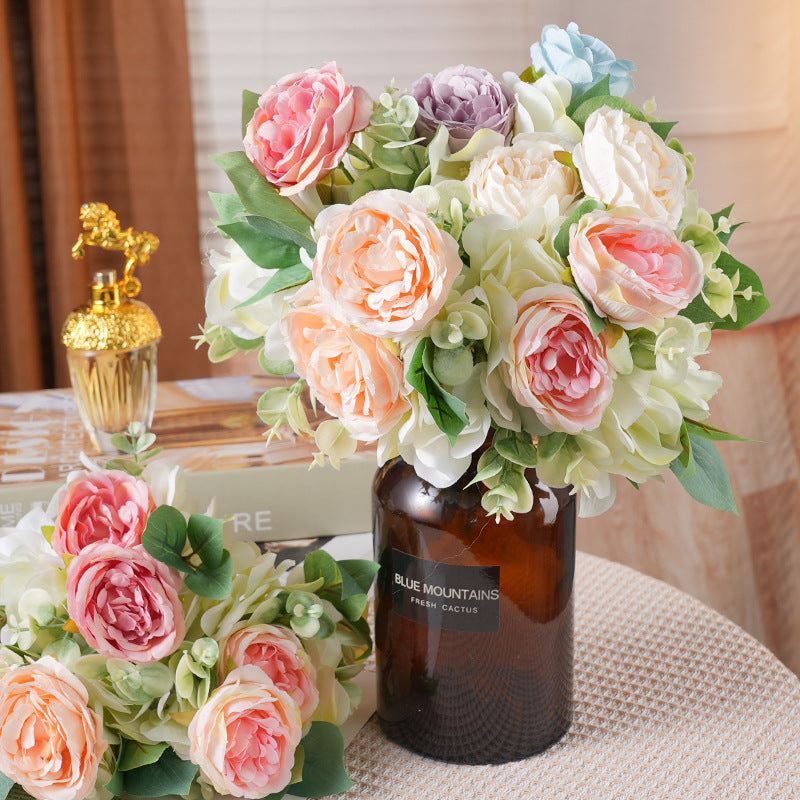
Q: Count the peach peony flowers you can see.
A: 3